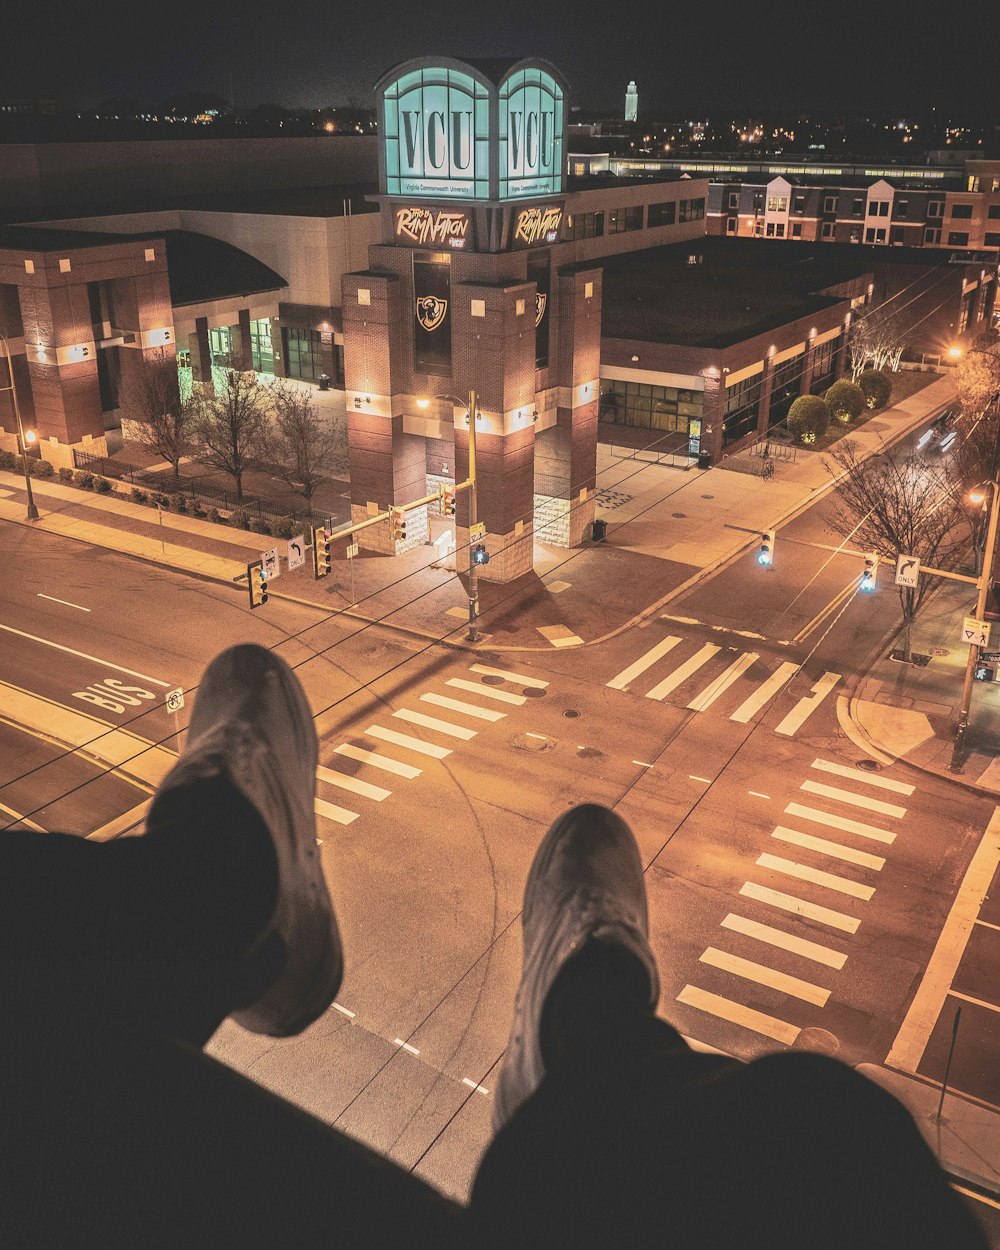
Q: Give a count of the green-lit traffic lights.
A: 2